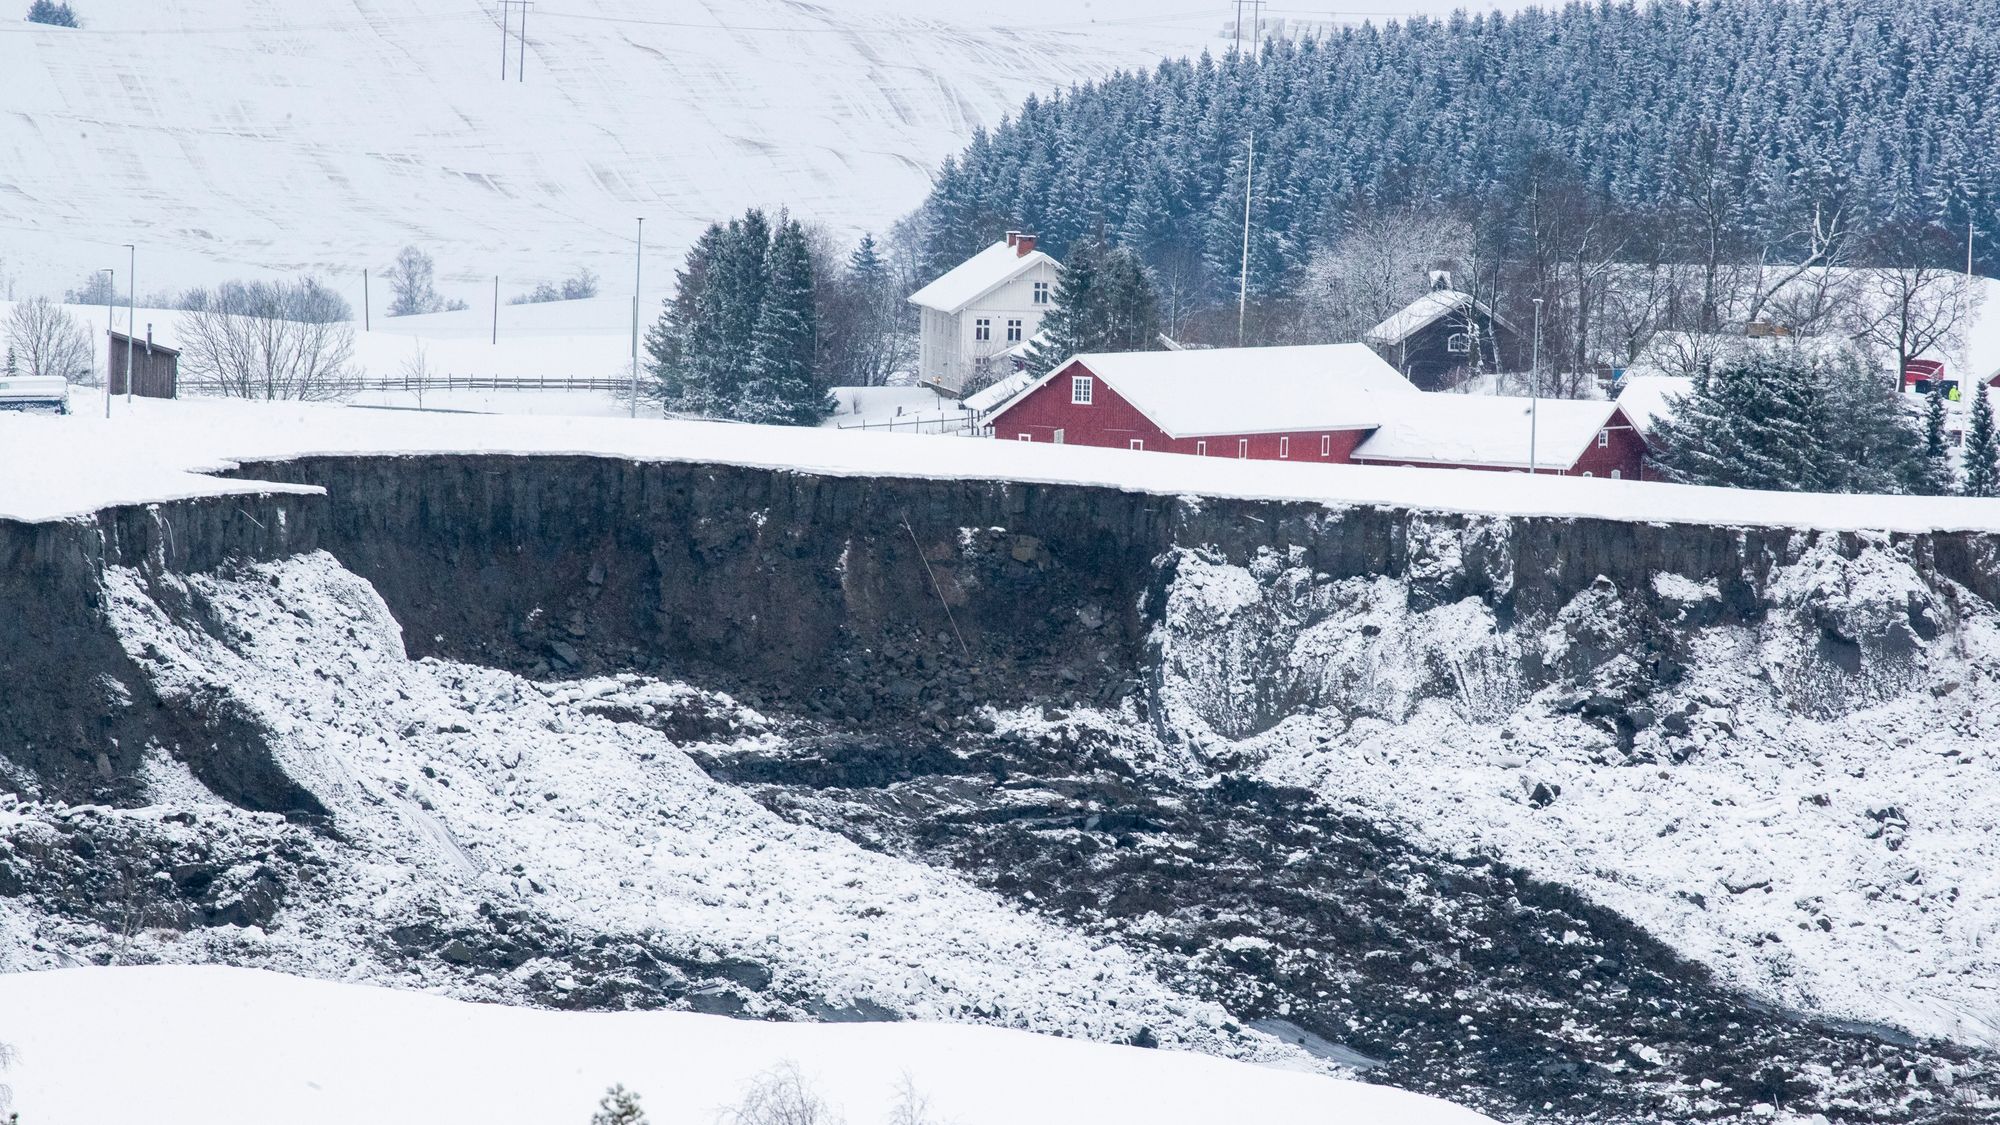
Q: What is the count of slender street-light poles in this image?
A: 4